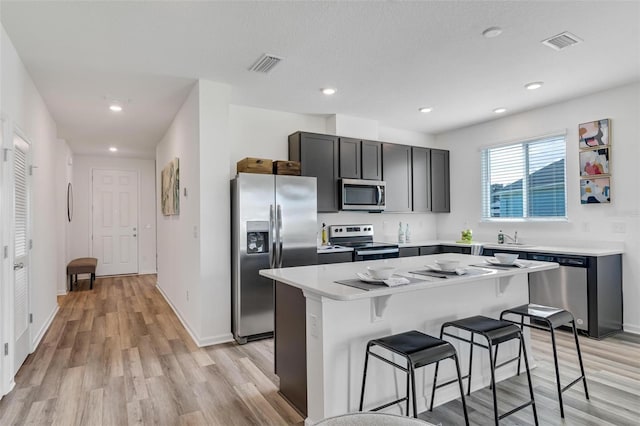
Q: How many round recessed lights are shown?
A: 6